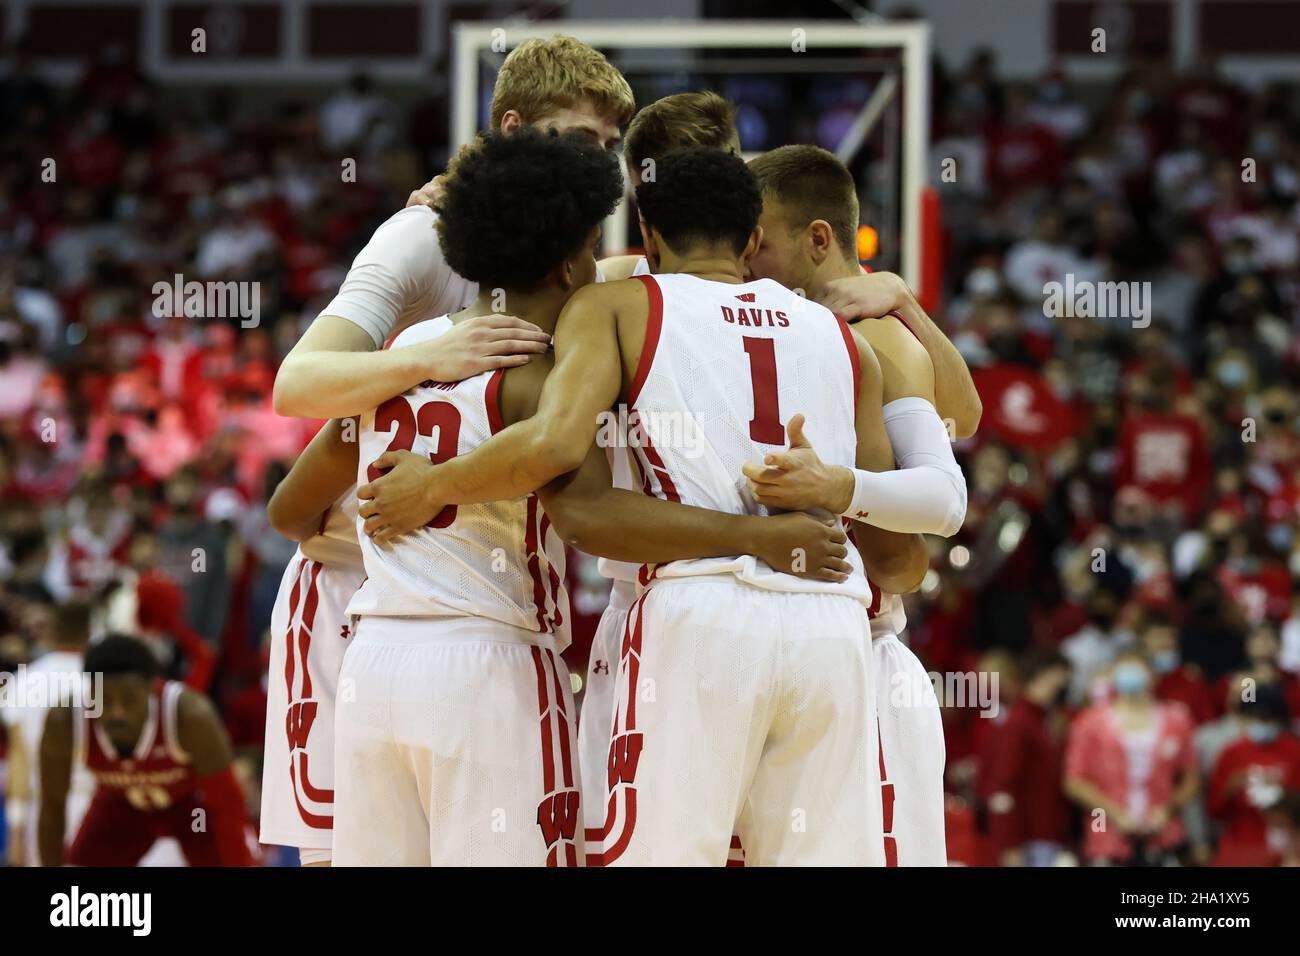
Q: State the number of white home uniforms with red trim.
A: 5